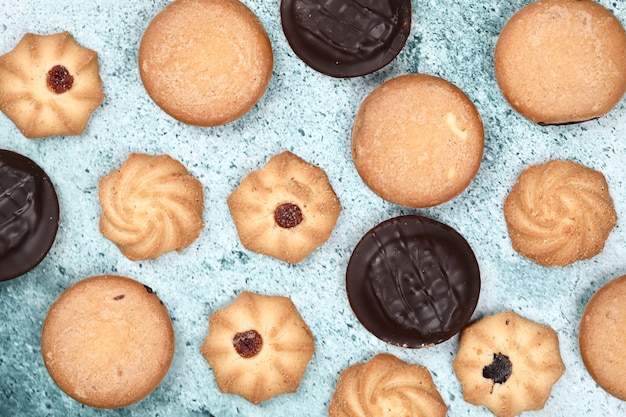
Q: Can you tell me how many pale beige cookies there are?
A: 12